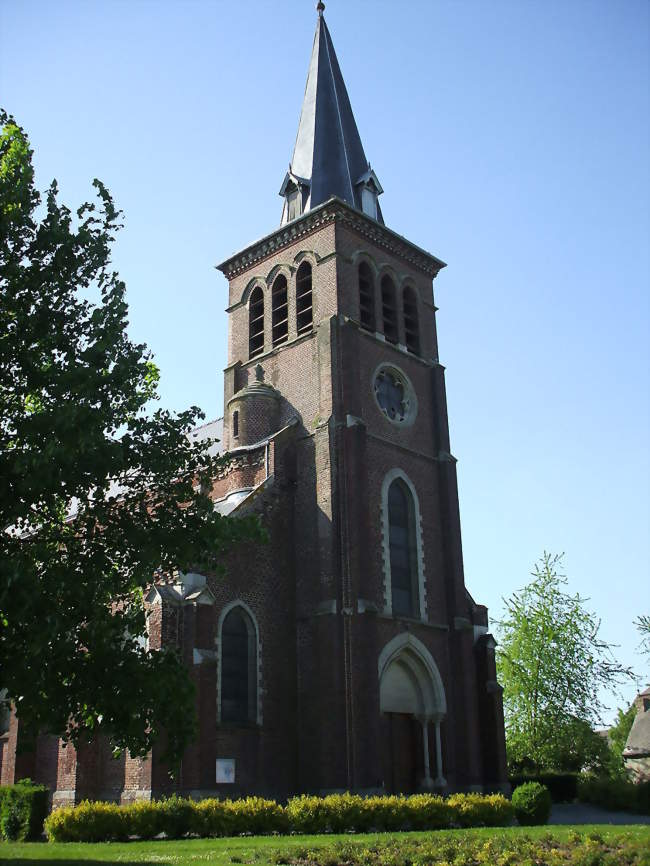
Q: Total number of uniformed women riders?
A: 0